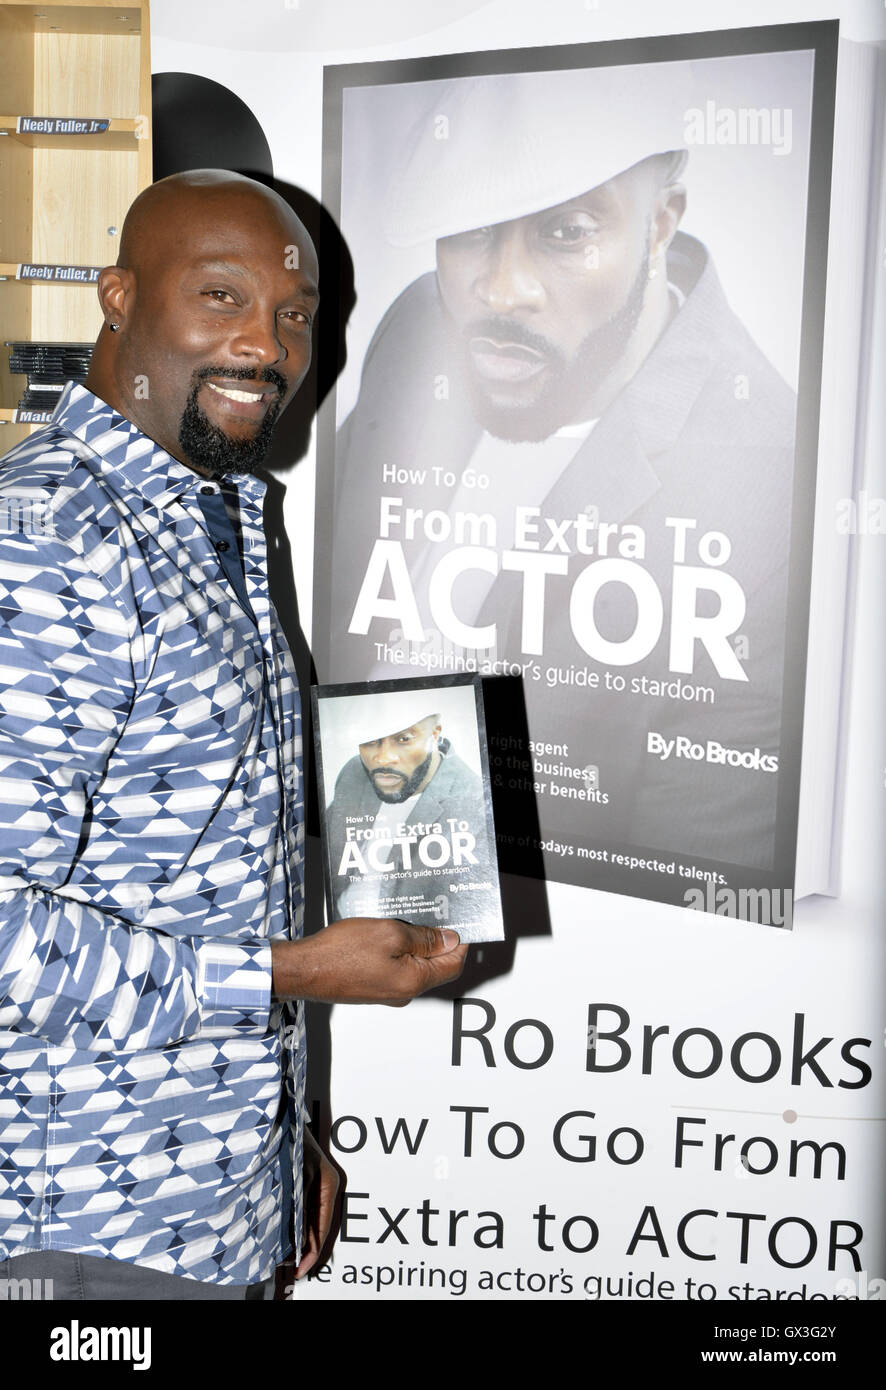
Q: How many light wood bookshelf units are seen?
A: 1